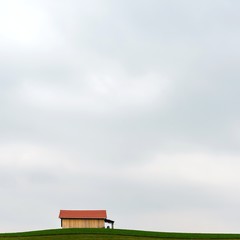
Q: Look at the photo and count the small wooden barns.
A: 1